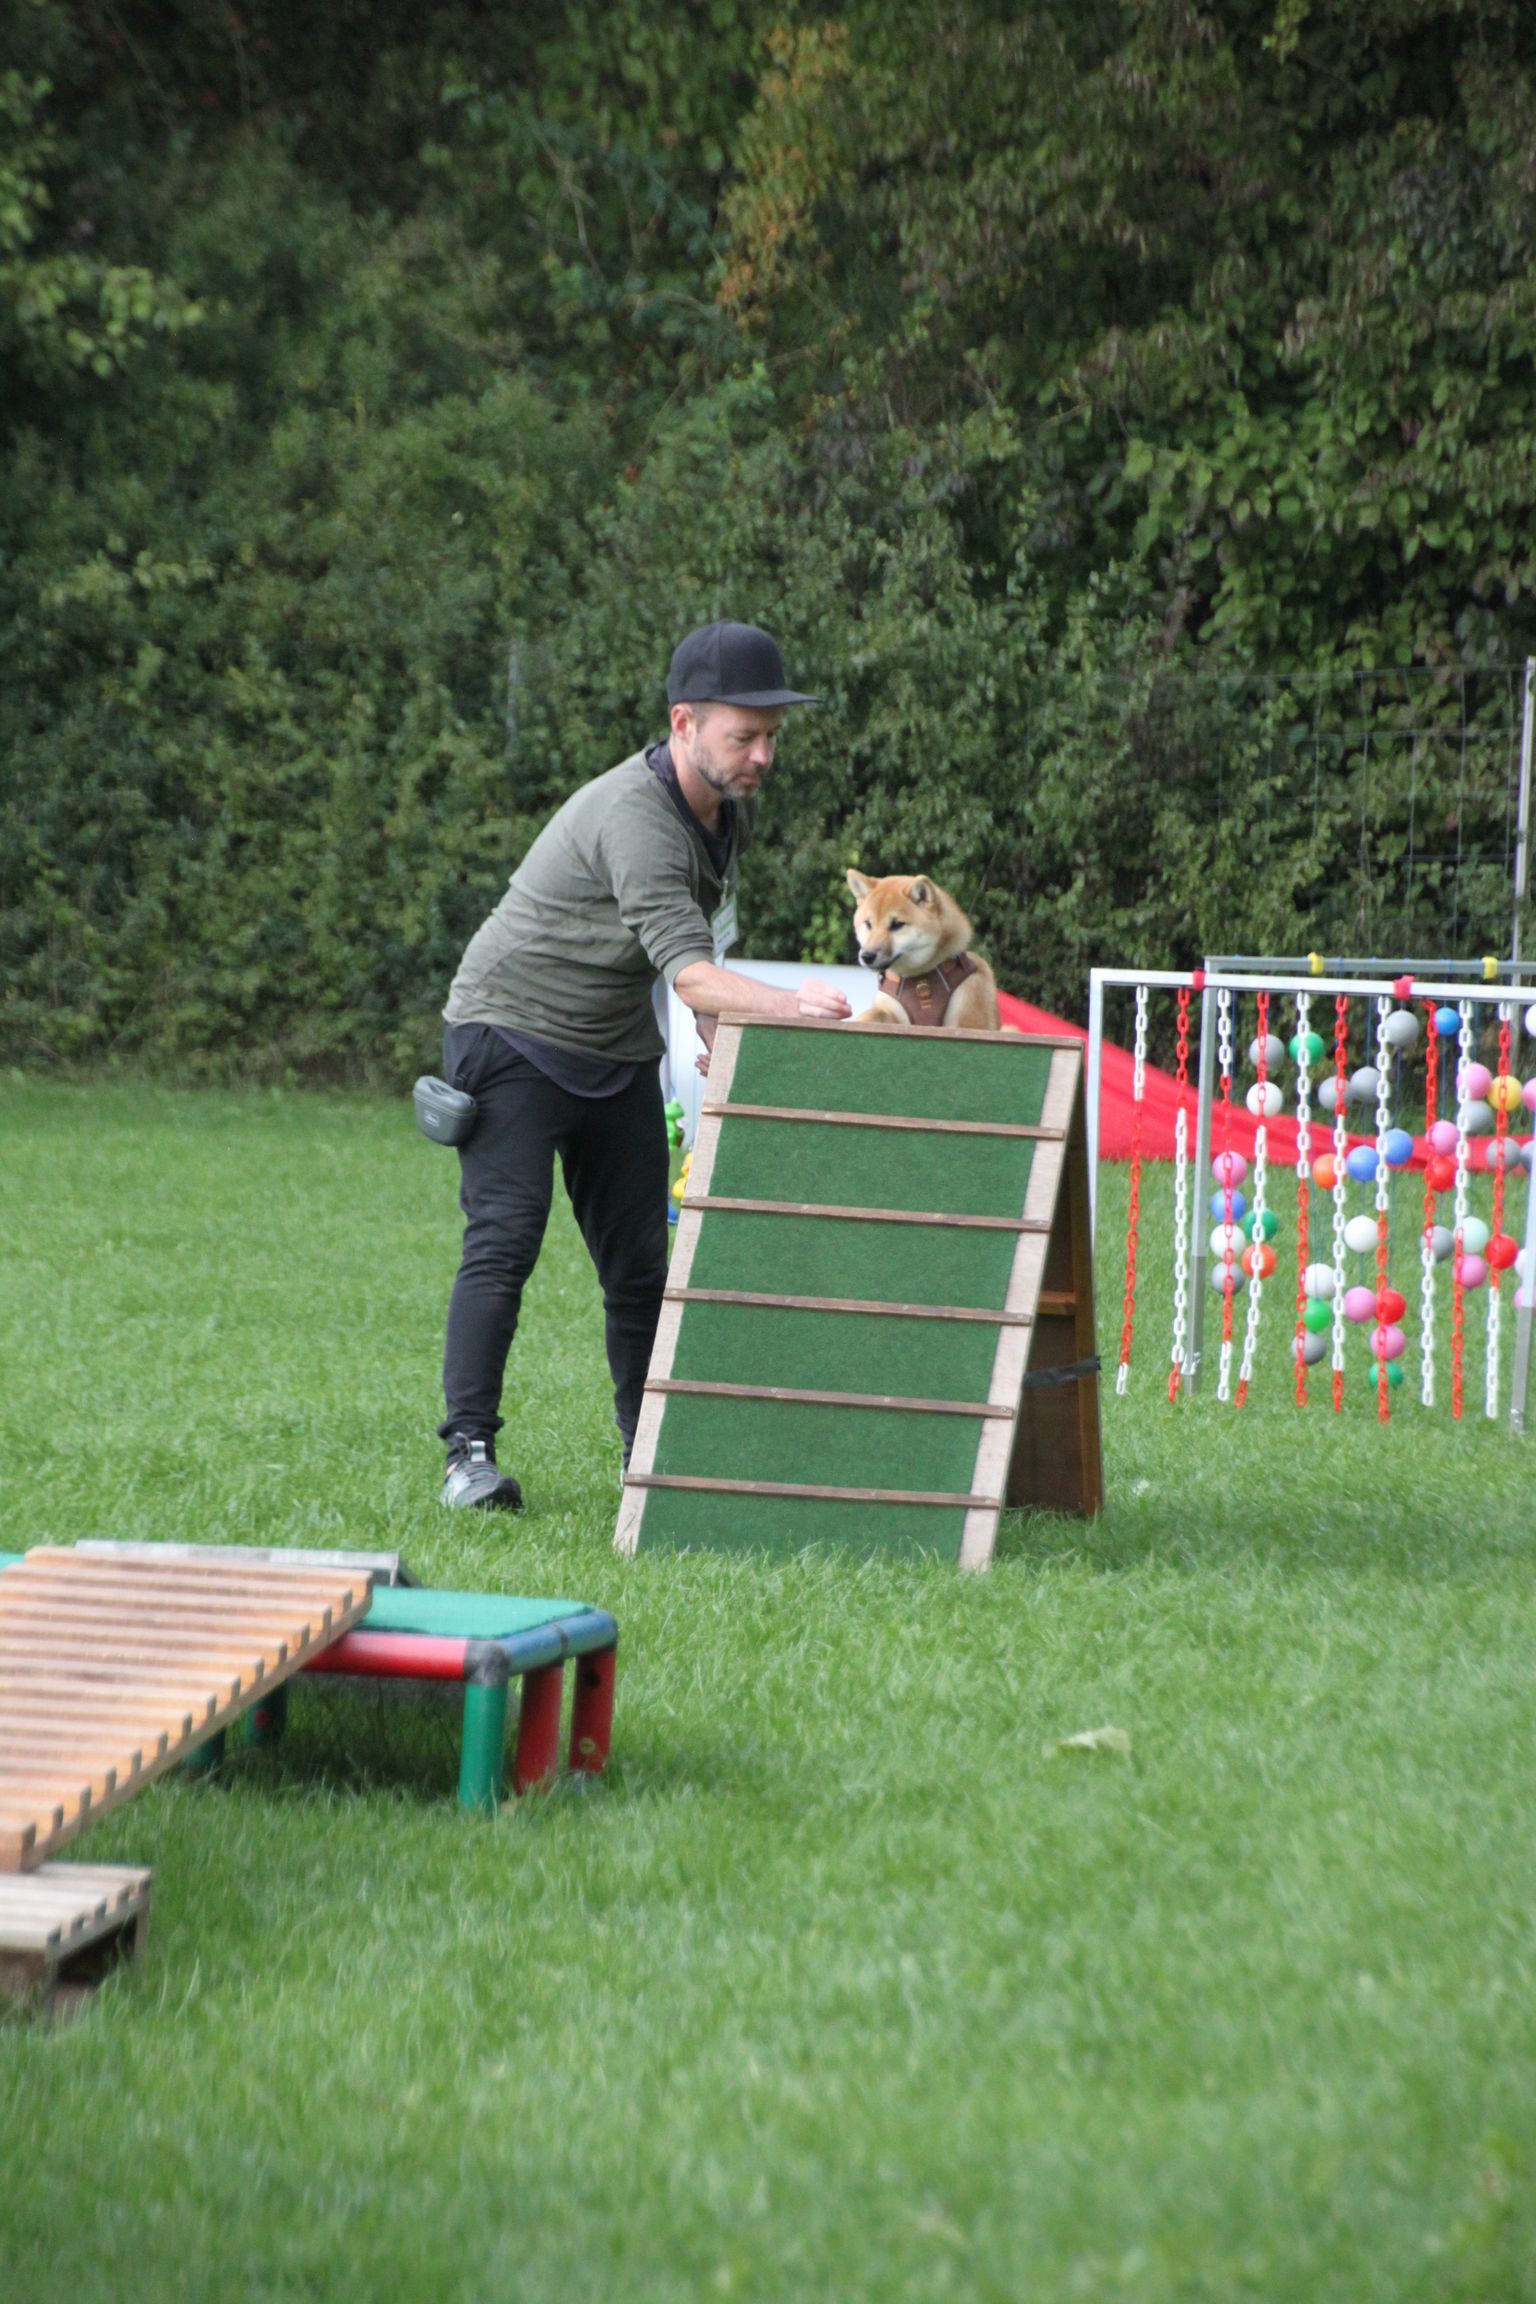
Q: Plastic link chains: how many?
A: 10